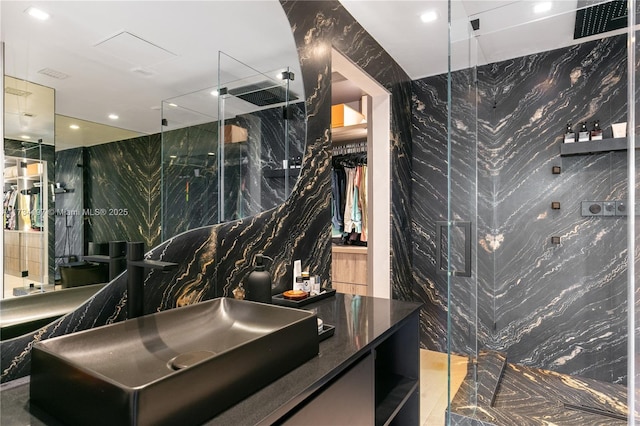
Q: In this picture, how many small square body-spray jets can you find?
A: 3